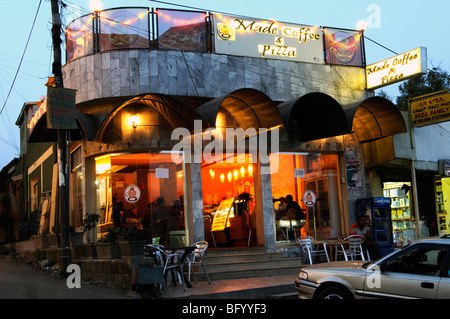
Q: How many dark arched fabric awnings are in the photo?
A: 5